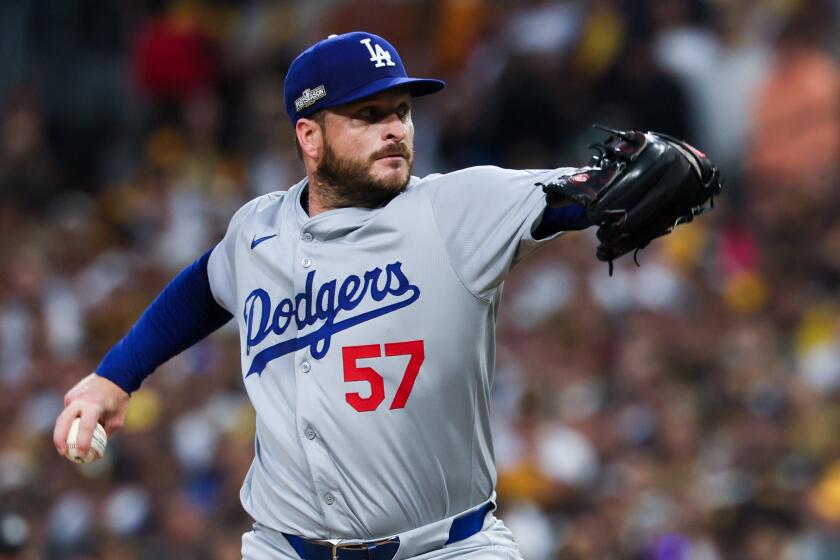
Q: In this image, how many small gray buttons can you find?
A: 5